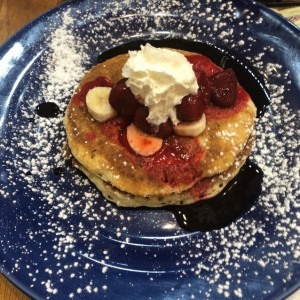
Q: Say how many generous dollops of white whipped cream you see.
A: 1